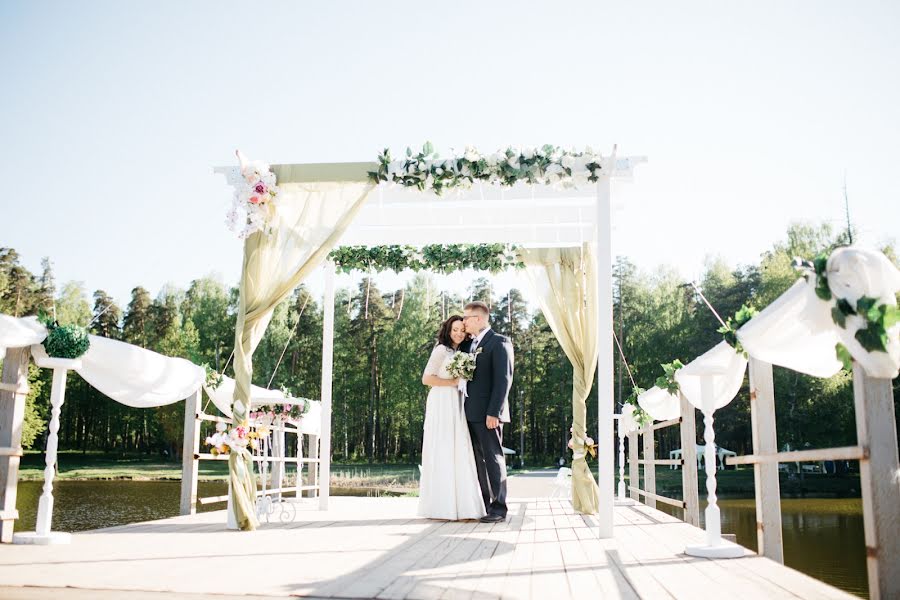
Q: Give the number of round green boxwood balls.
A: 1